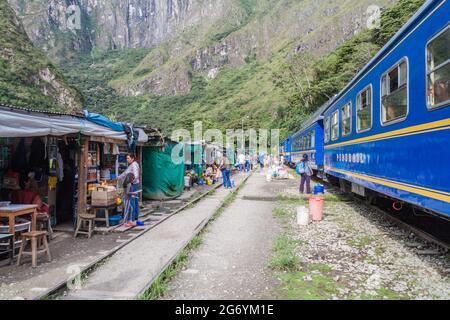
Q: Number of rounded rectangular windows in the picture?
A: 6